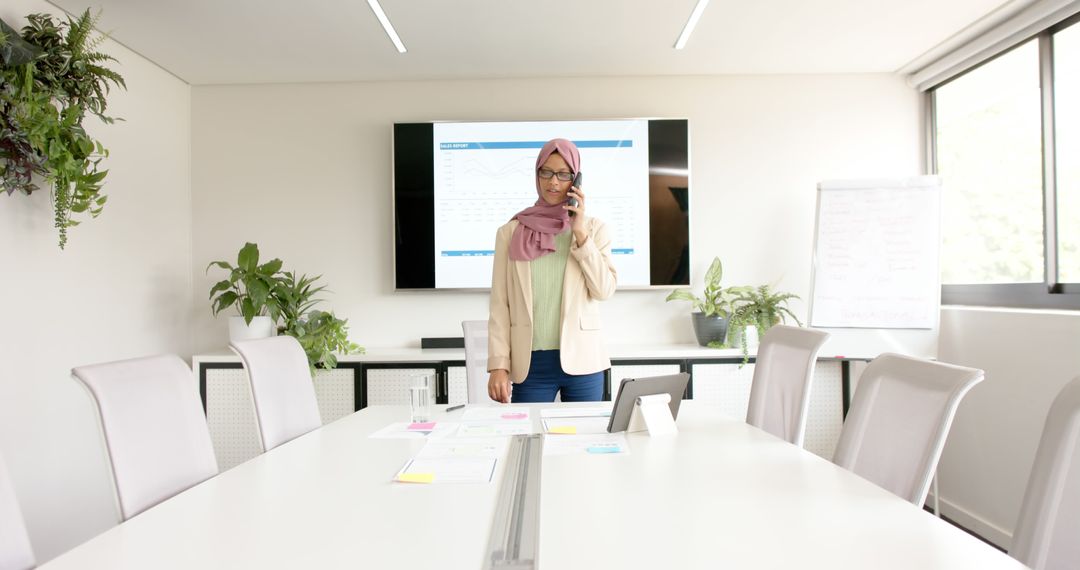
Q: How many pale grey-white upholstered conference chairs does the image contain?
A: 7